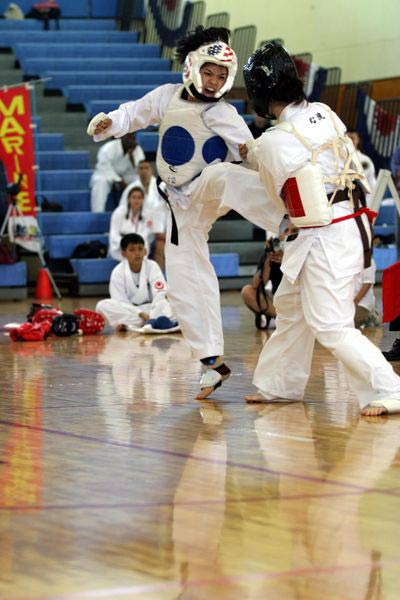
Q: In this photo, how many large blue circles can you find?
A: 2